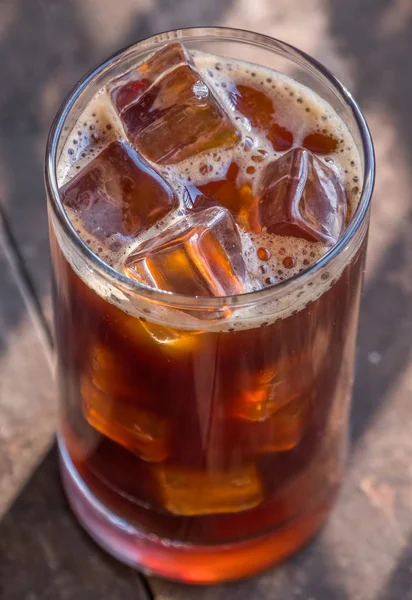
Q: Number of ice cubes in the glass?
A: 7